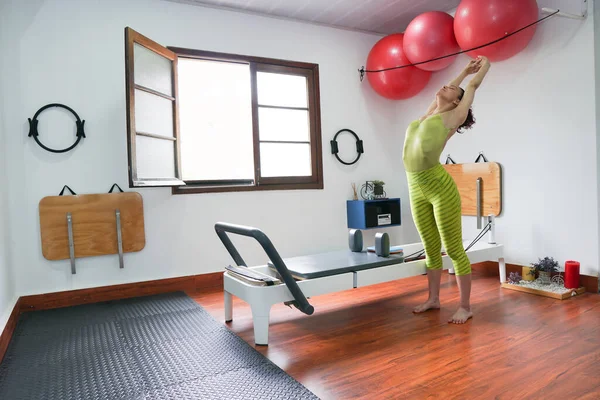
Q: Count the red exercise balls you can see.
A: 3